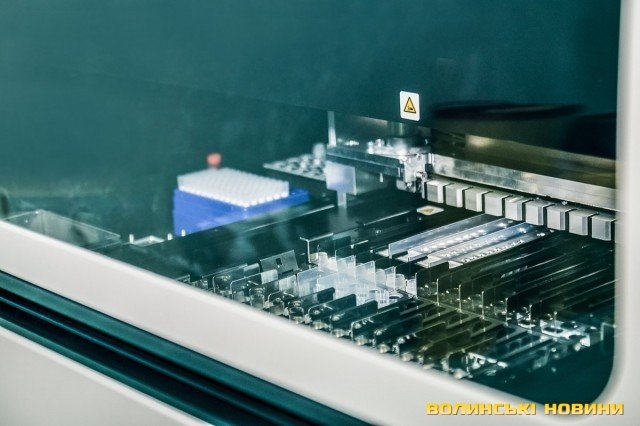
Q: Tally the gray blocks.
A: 9